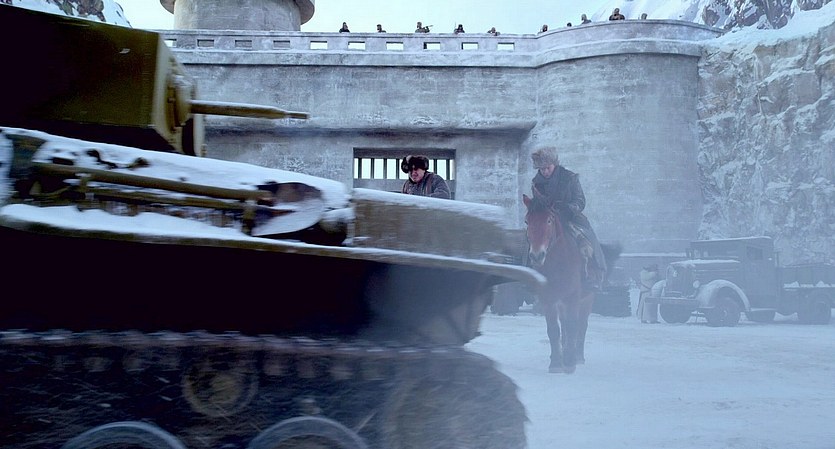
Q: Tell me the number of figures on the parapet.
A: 10